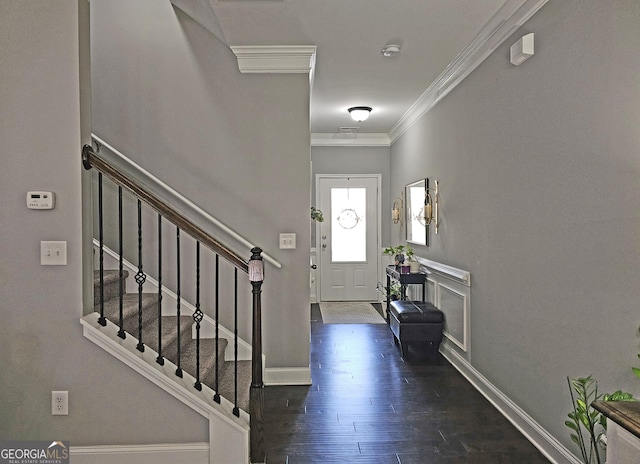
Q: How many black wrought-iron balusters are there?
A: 8